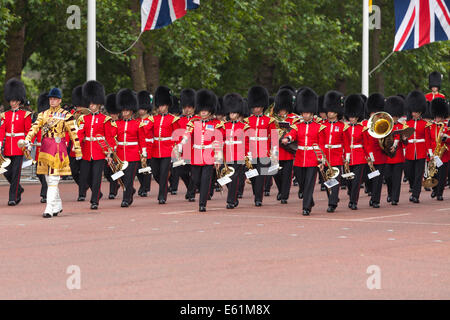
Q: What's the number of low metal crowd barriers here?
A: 1